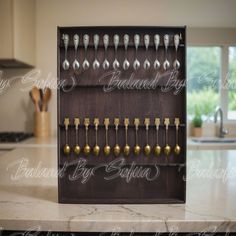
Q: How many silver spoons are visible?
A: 12